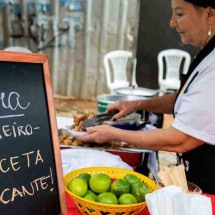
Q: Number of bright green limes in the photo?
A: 9